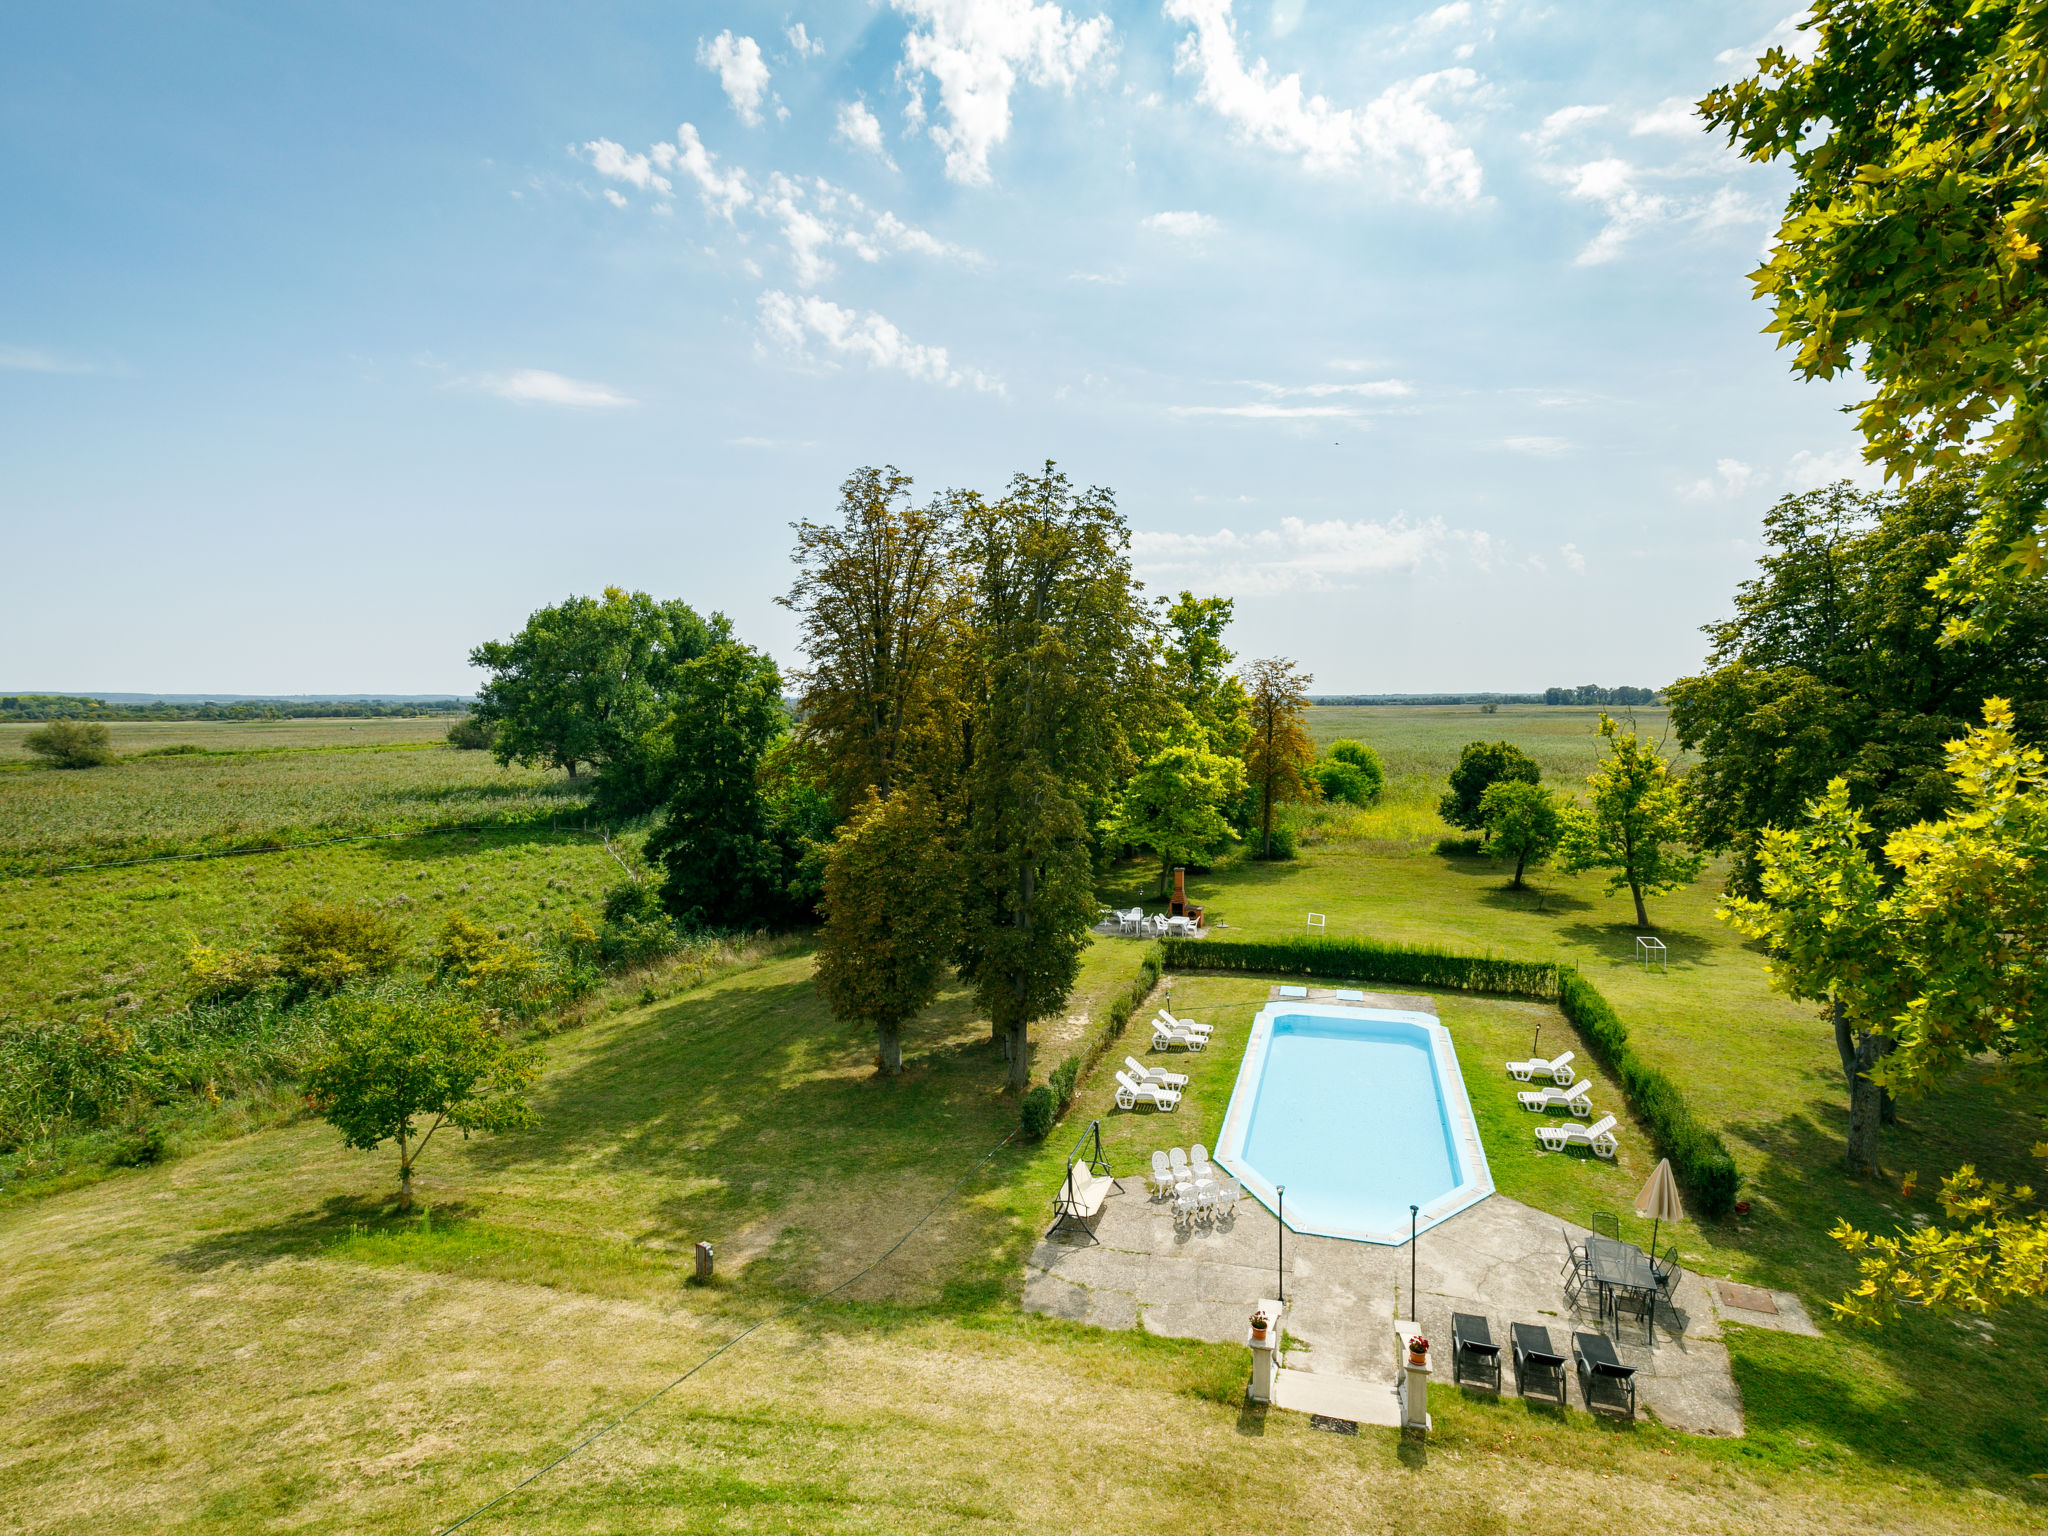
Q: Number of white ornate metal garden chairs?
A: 6